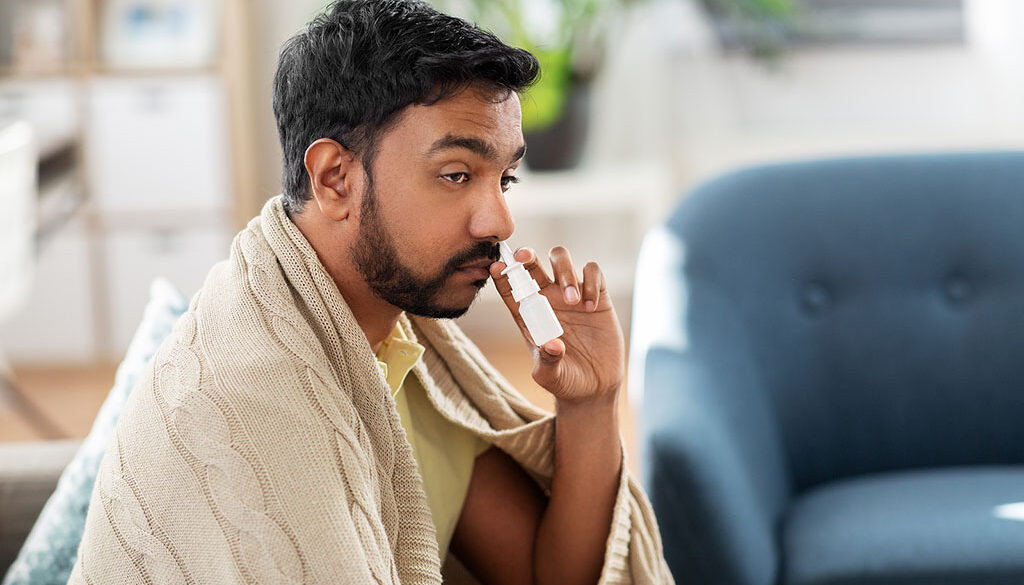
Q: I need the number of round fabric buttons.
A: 2